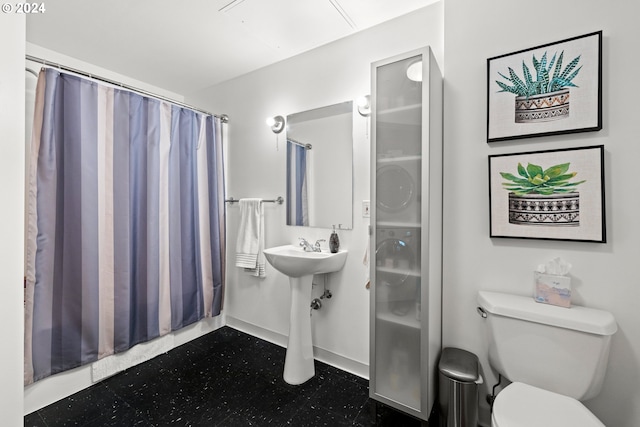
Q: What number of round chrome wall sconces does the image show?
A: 2